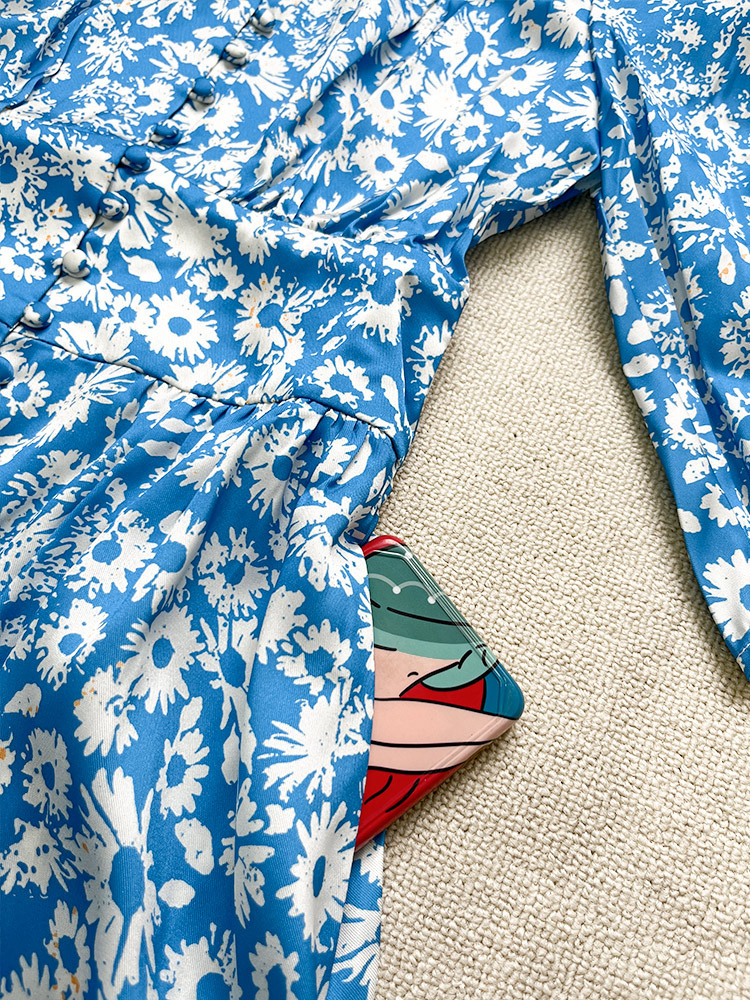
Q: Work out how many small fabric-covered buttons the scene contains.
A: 9